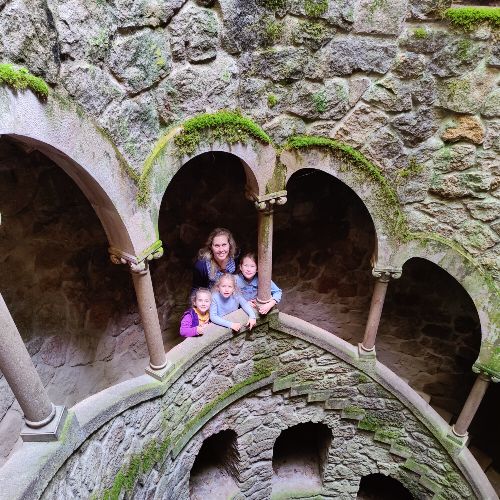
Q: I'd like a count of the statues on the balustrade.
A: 0